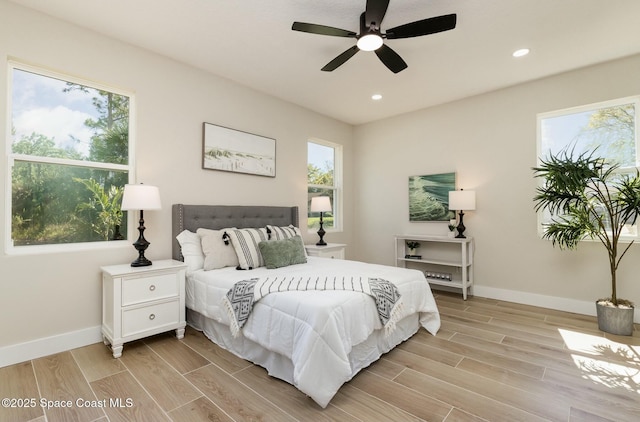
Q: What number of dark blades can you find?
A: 5